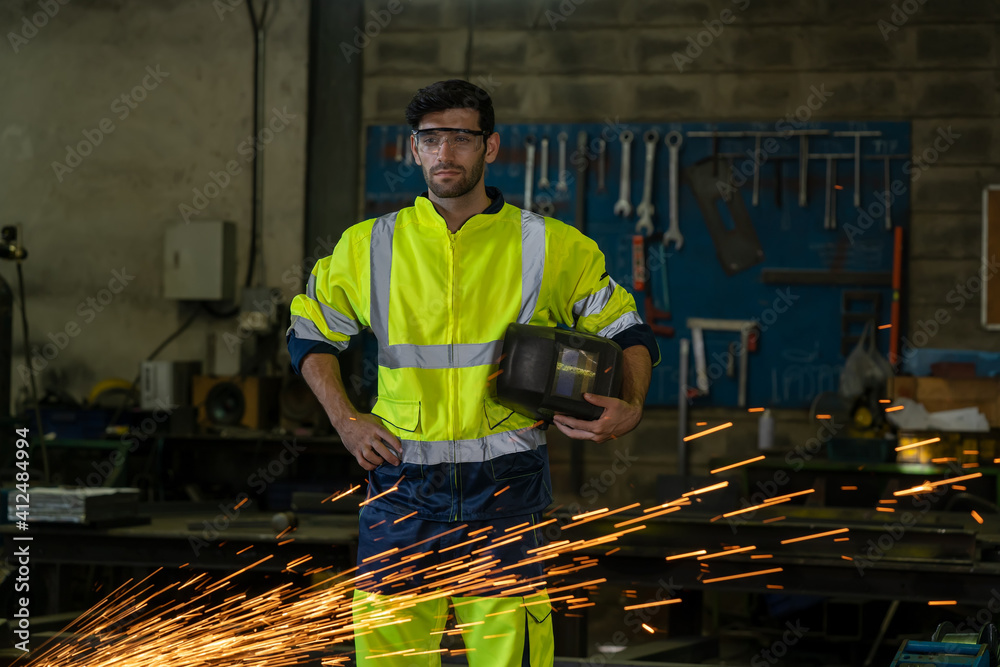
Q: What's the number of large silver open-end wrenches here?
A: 3